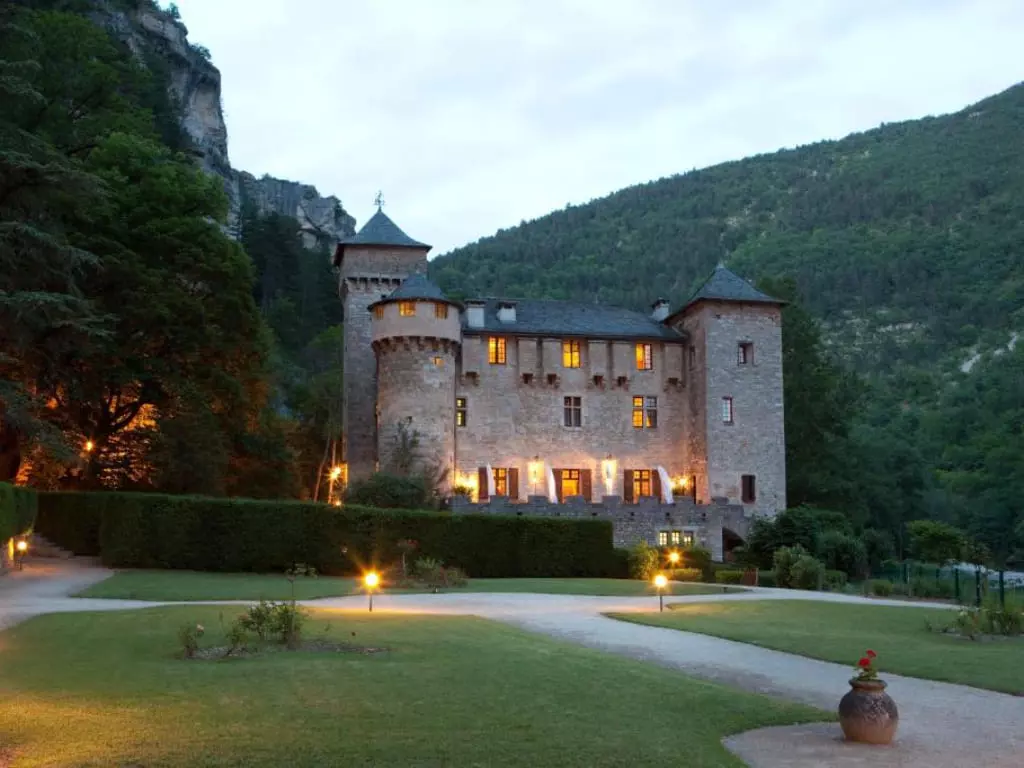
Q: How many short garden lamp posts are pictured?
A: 4